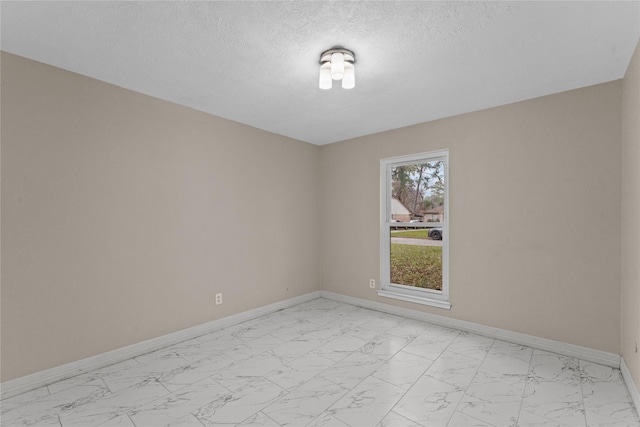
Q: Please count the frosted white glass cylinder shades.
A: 3